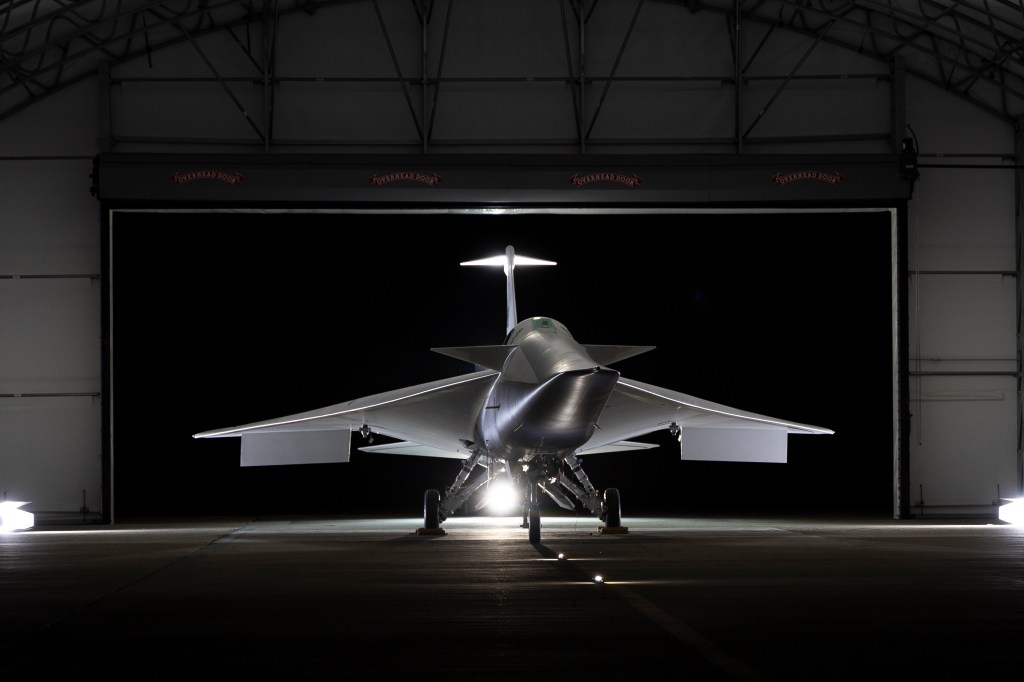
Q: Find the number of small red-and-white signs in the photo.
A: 4